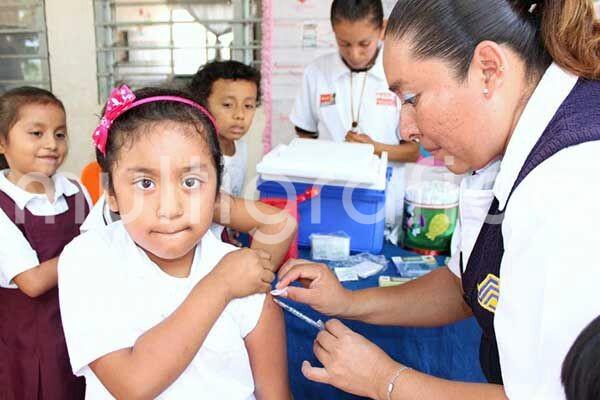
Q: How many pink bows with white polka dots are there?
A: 1